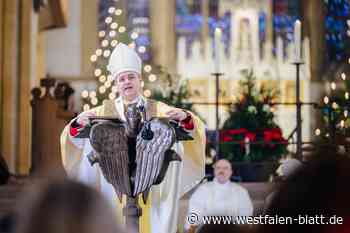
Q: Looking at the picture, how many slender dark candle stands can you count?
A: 2